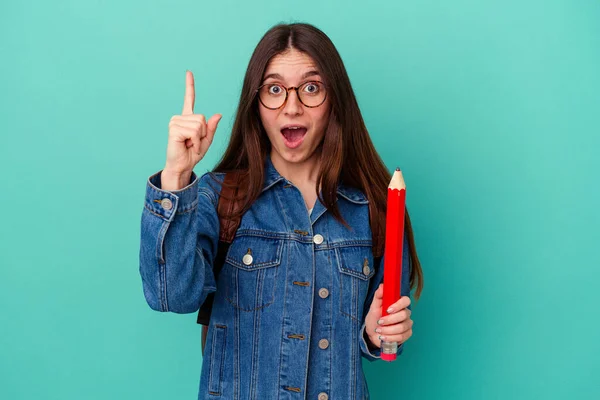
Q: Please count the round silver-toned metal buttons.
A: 7